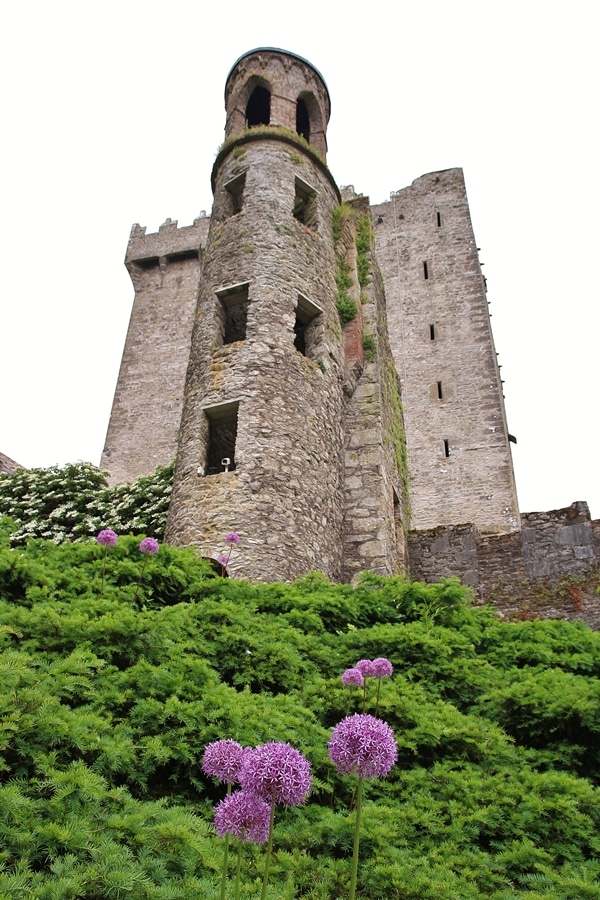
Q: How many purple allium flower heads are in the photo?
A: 11